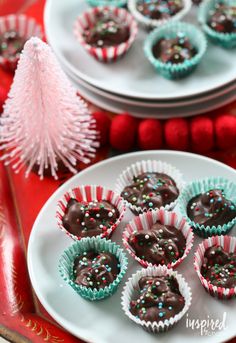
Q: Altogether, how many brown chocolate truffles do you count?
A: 12